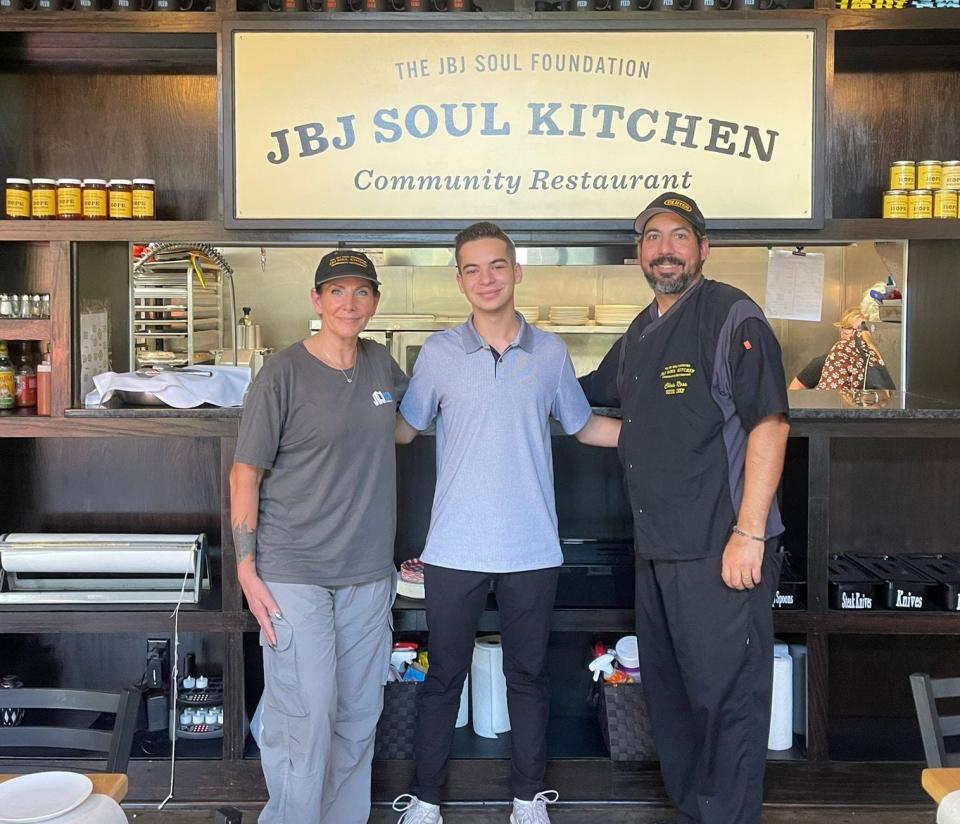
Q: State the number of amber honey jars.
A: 6